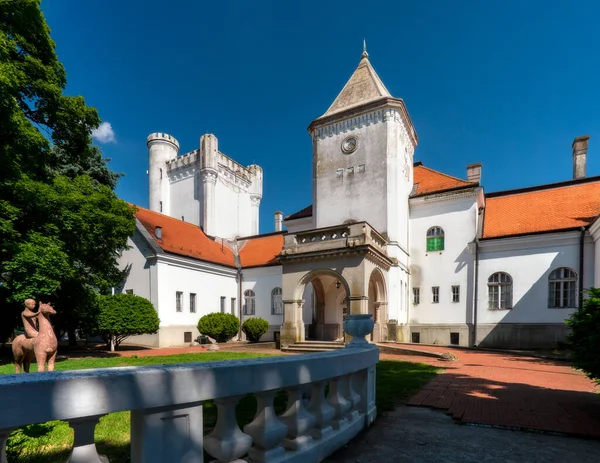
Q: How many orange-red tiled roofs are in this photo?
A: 4